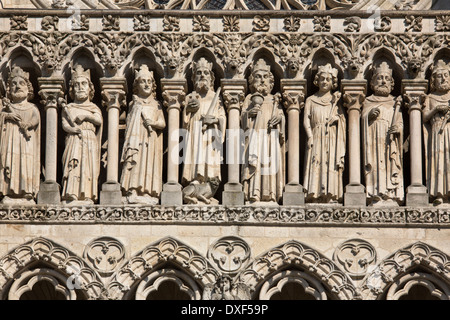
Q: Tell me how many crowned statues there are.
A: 8